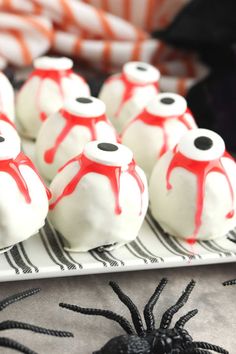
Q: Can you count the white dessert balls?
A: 8